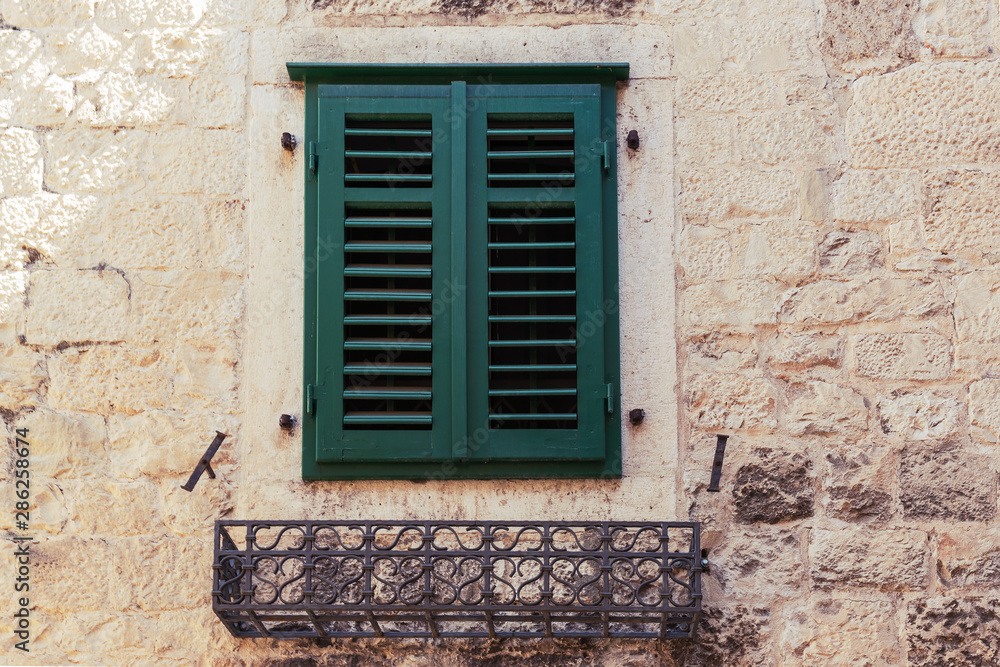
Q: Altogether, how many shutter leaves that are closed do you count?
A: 2